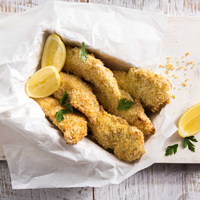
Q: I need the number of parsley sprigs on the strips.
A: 3